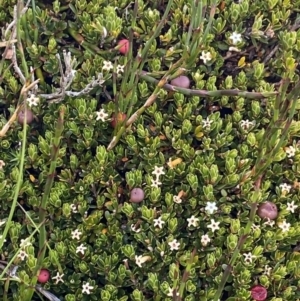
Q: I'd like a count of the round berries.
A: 8